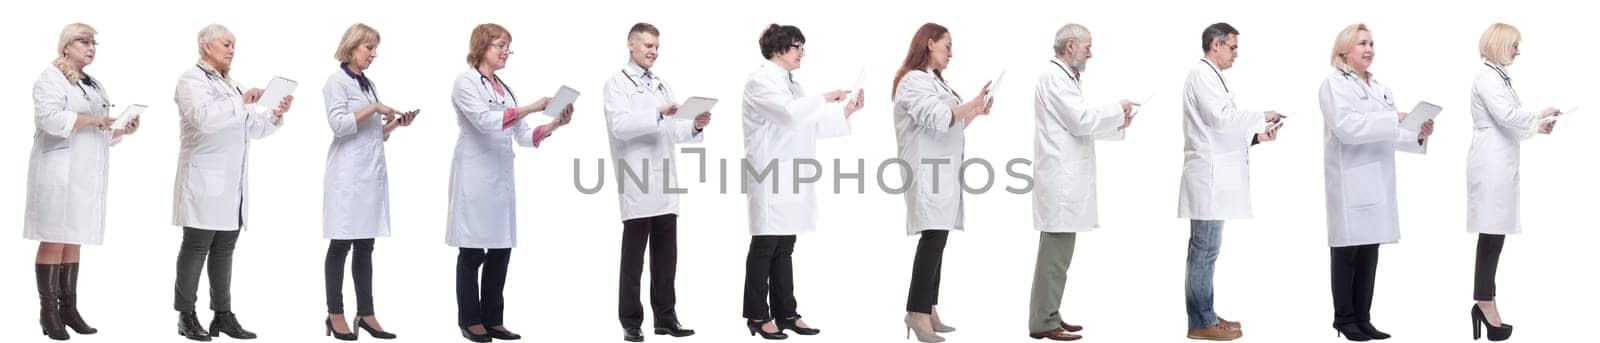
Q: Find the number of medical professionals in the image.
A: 11